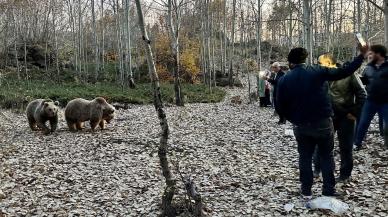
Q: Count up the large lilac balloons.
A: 0